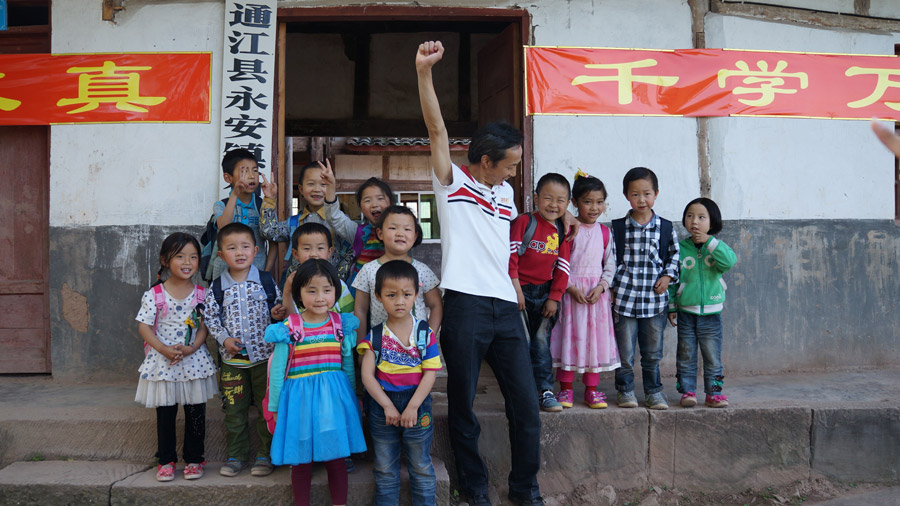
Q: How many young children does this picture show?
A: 13